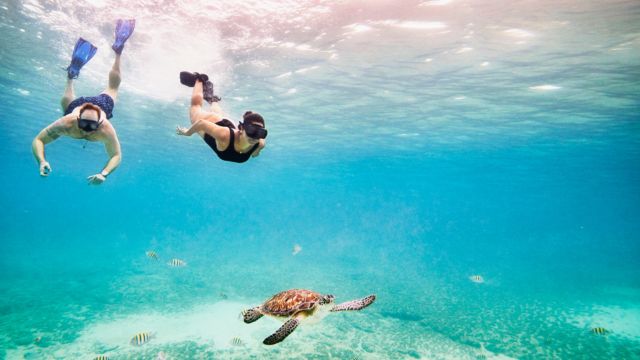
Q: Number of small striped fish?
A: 7